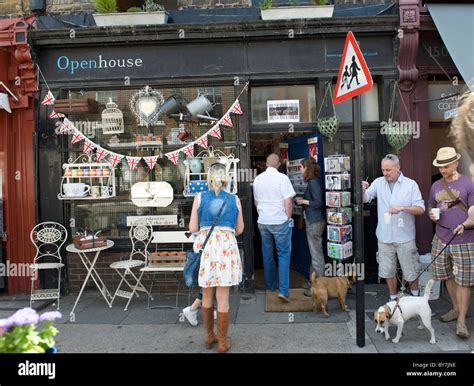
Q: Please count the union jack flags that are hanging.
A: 15